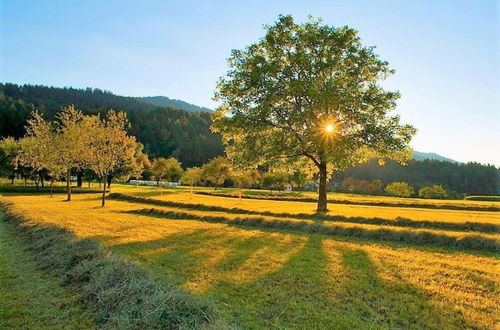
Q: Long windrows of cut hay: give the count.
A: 4